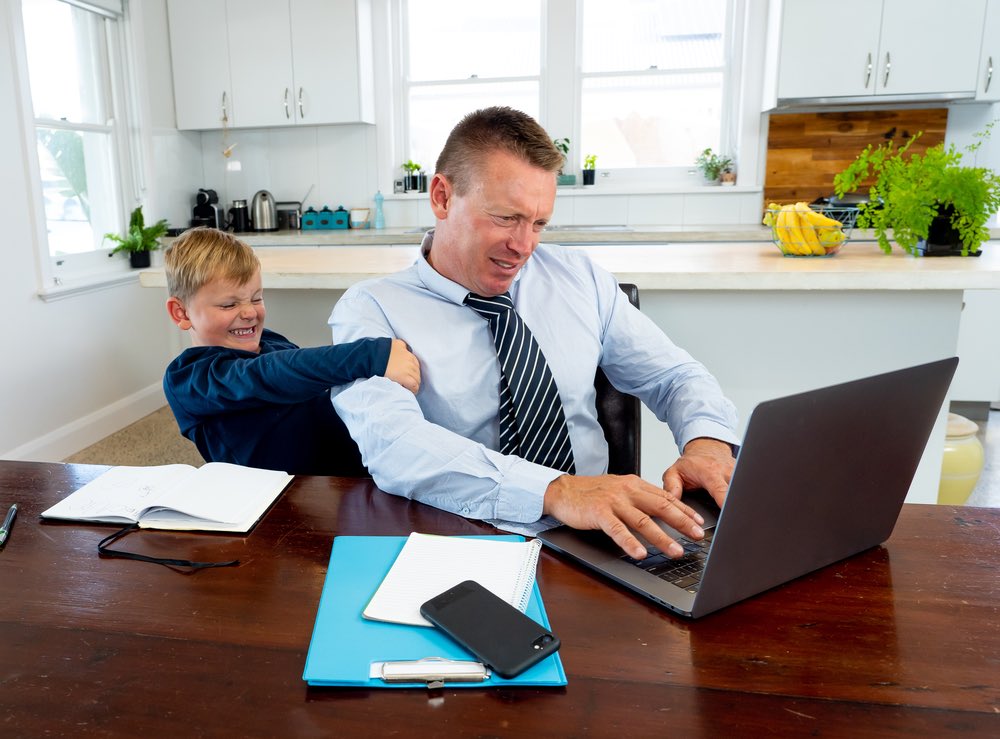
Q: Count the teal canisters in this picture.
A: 3